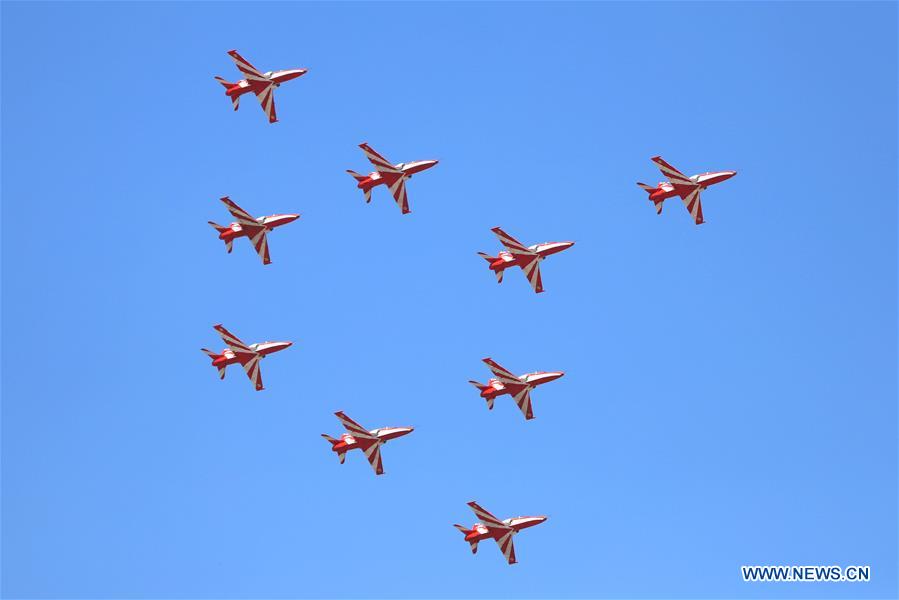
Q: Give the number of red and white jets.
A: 9